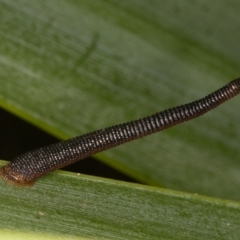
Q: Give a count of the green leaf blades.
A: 2